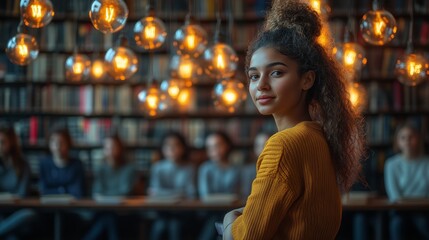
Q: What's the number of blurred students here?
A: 7